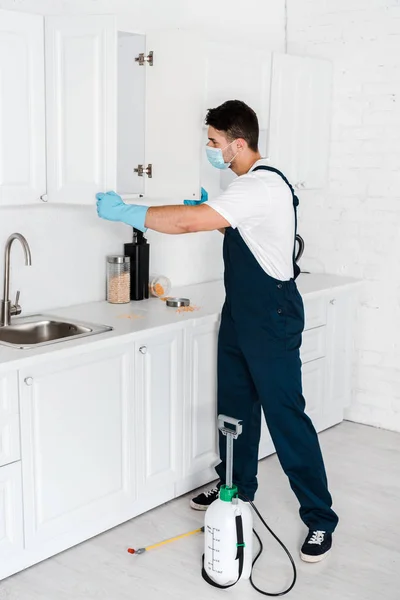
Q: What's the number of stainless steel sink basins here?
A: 1